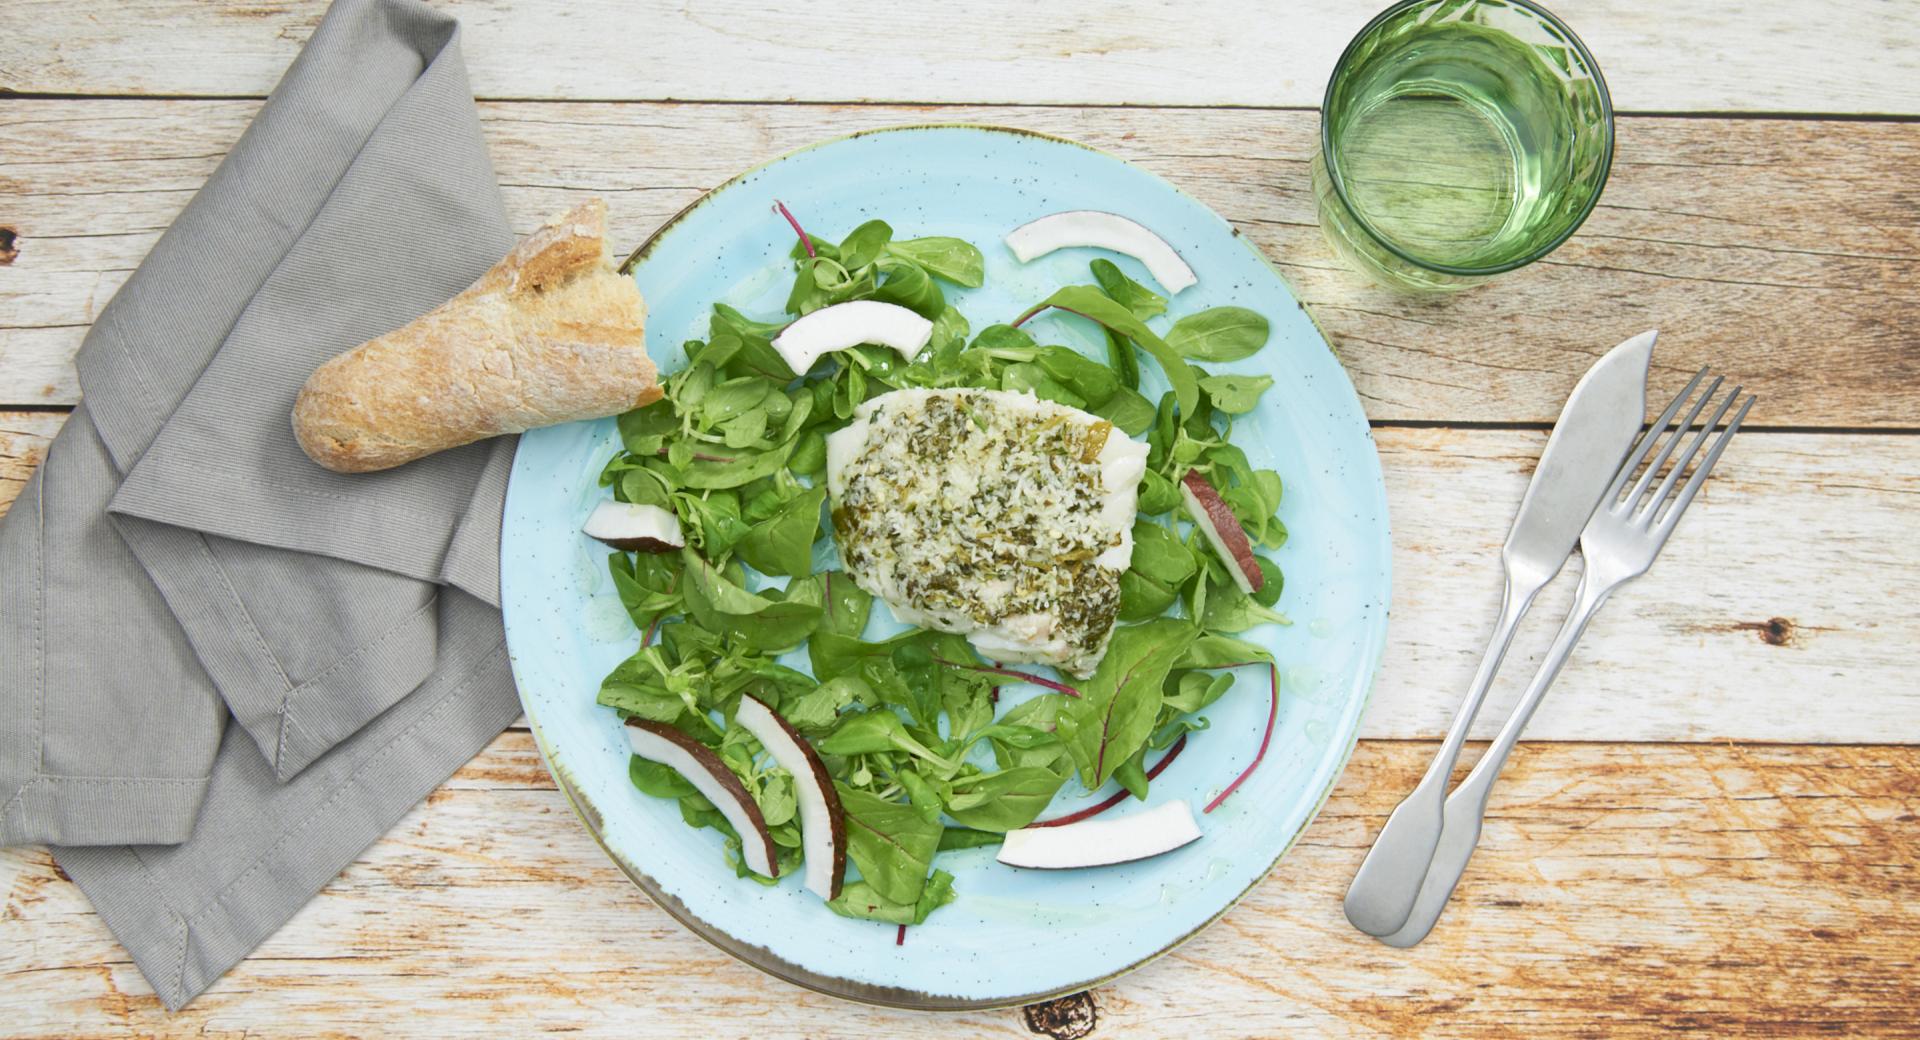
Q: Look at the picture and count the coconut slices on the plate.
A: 7